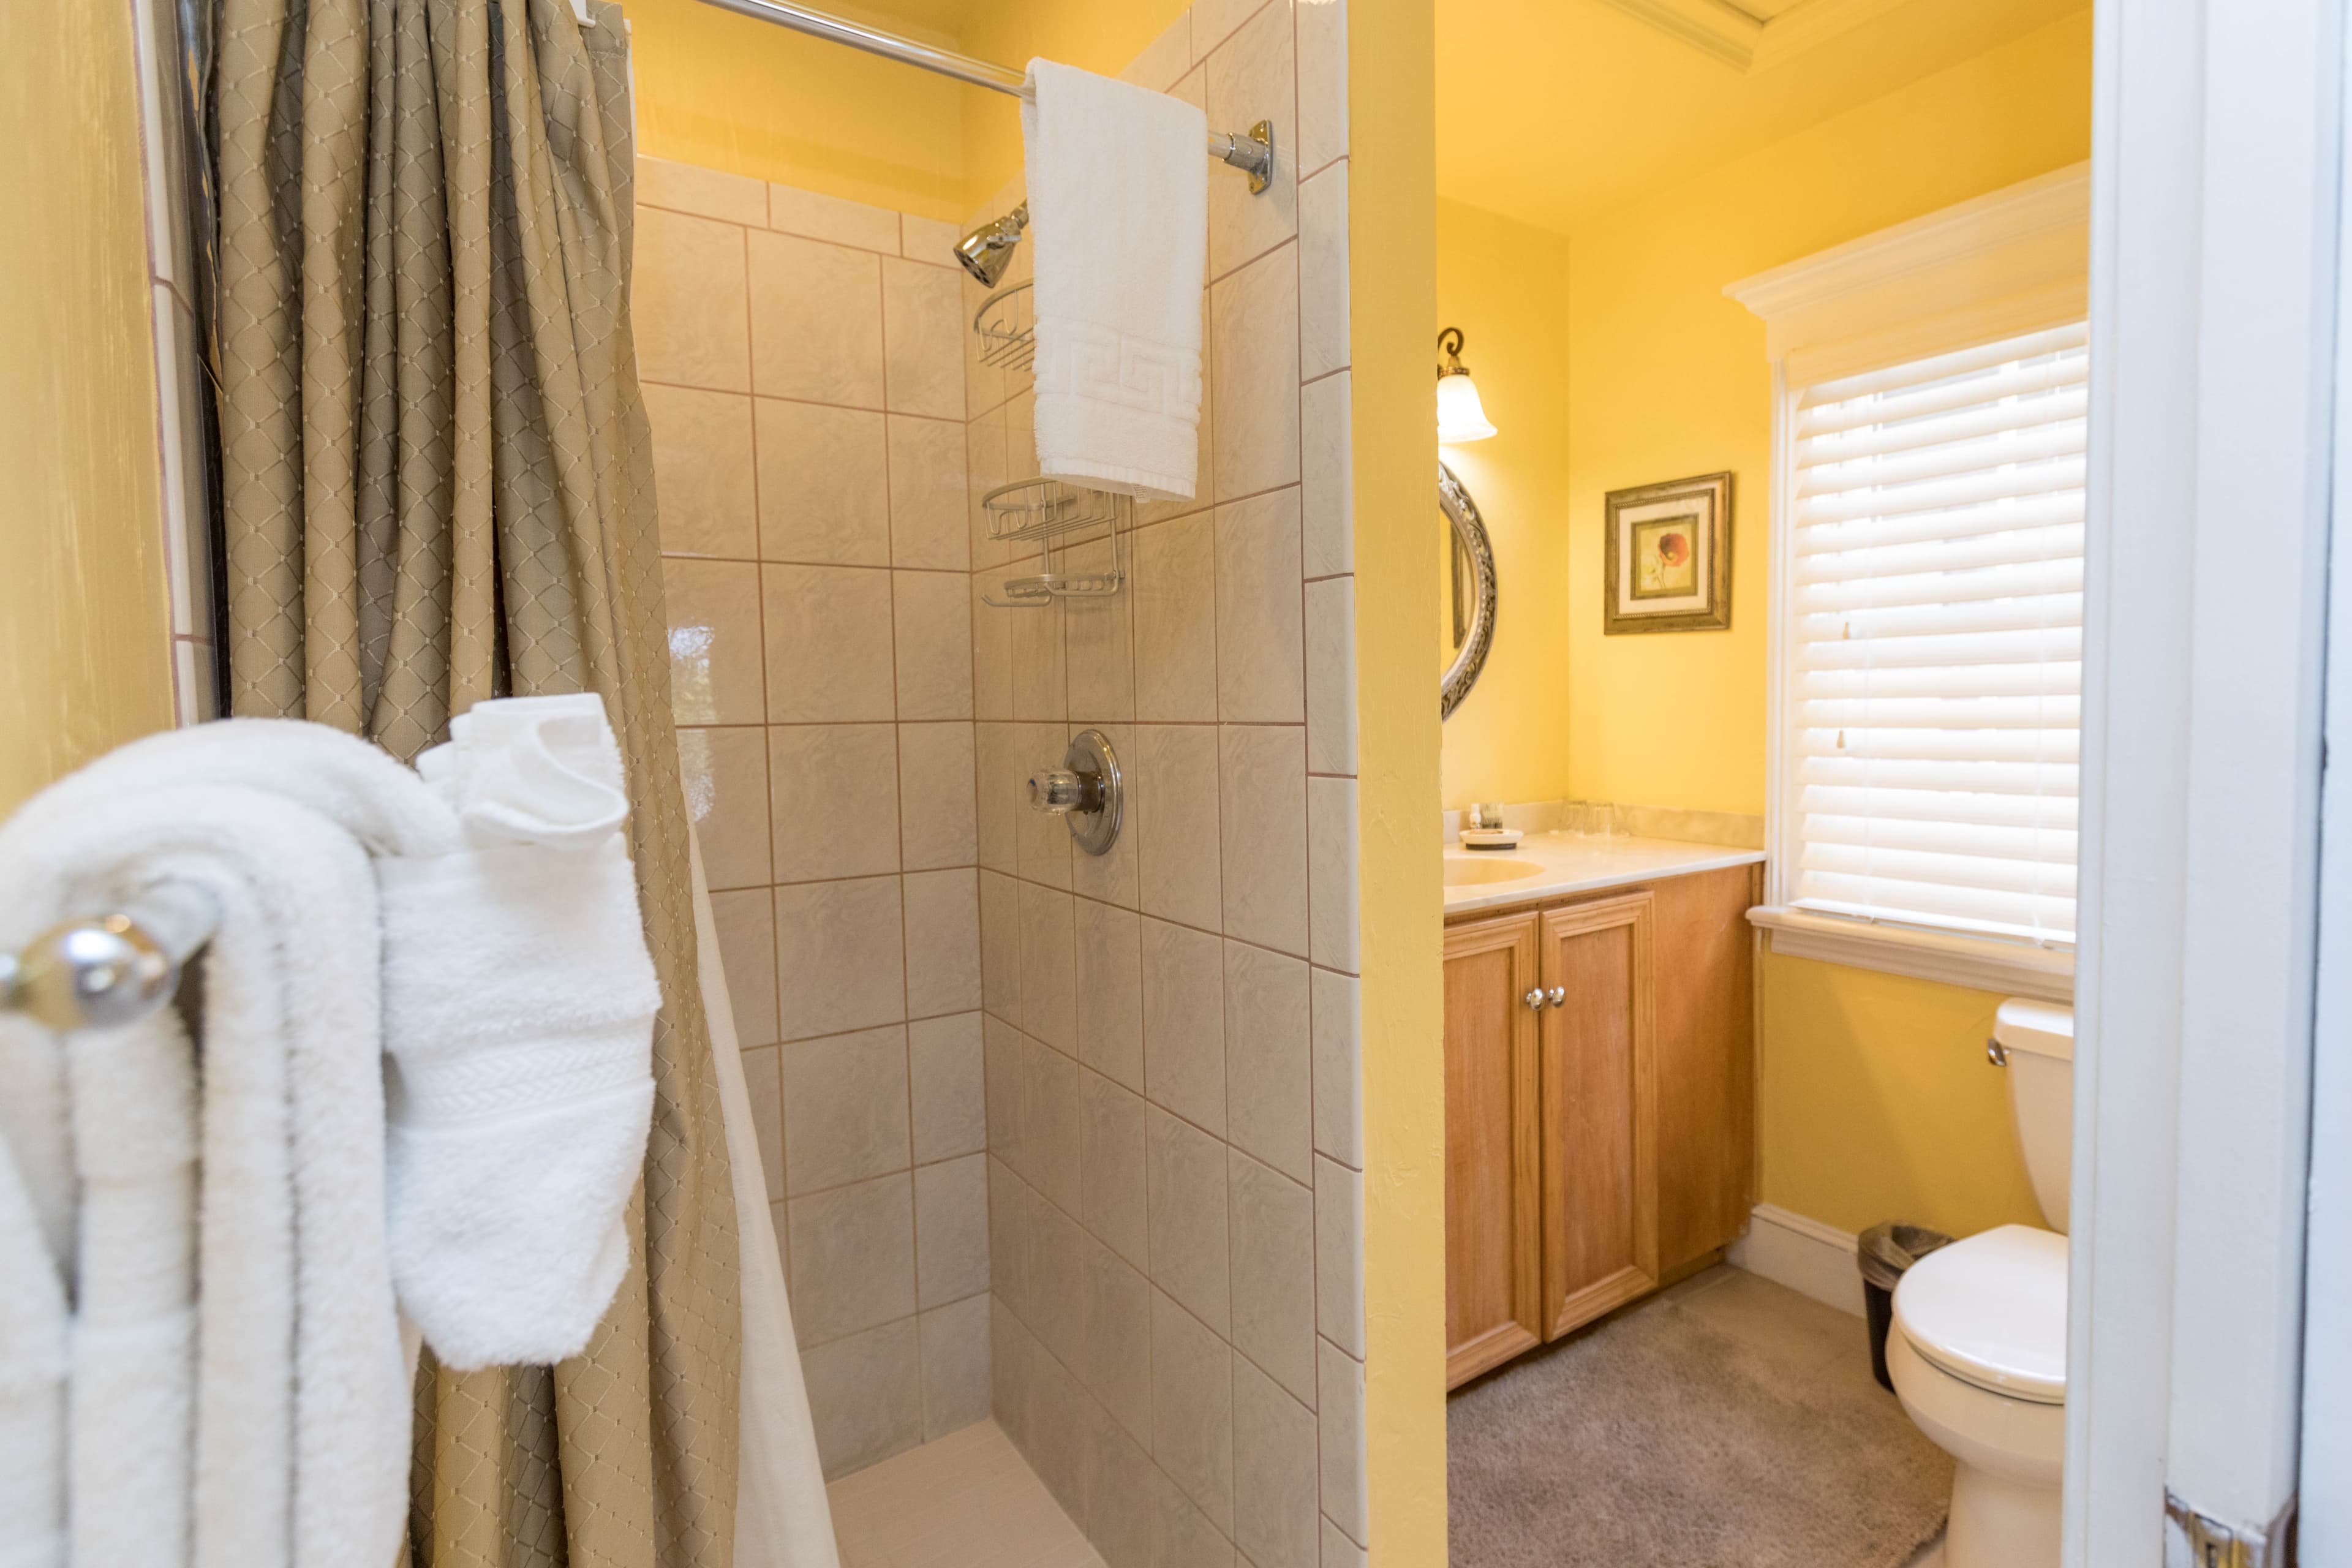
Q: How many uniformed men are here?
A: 0